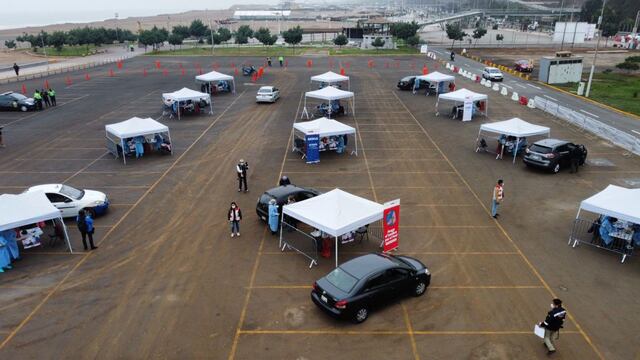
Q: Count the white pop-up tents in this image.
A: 12